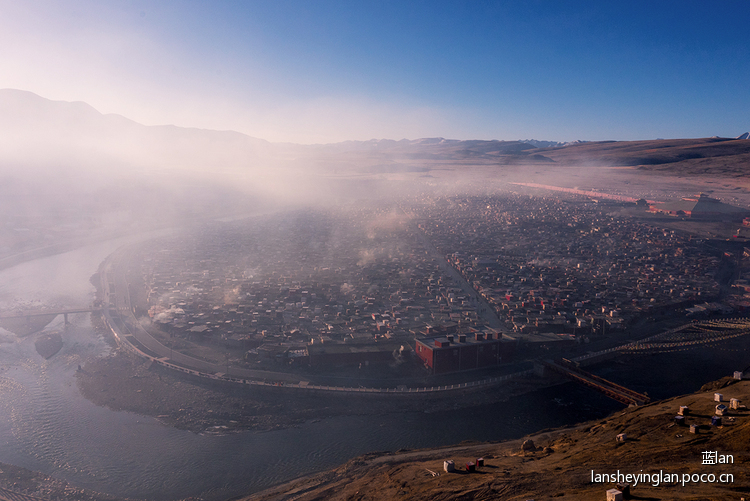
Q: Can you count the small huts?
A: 14